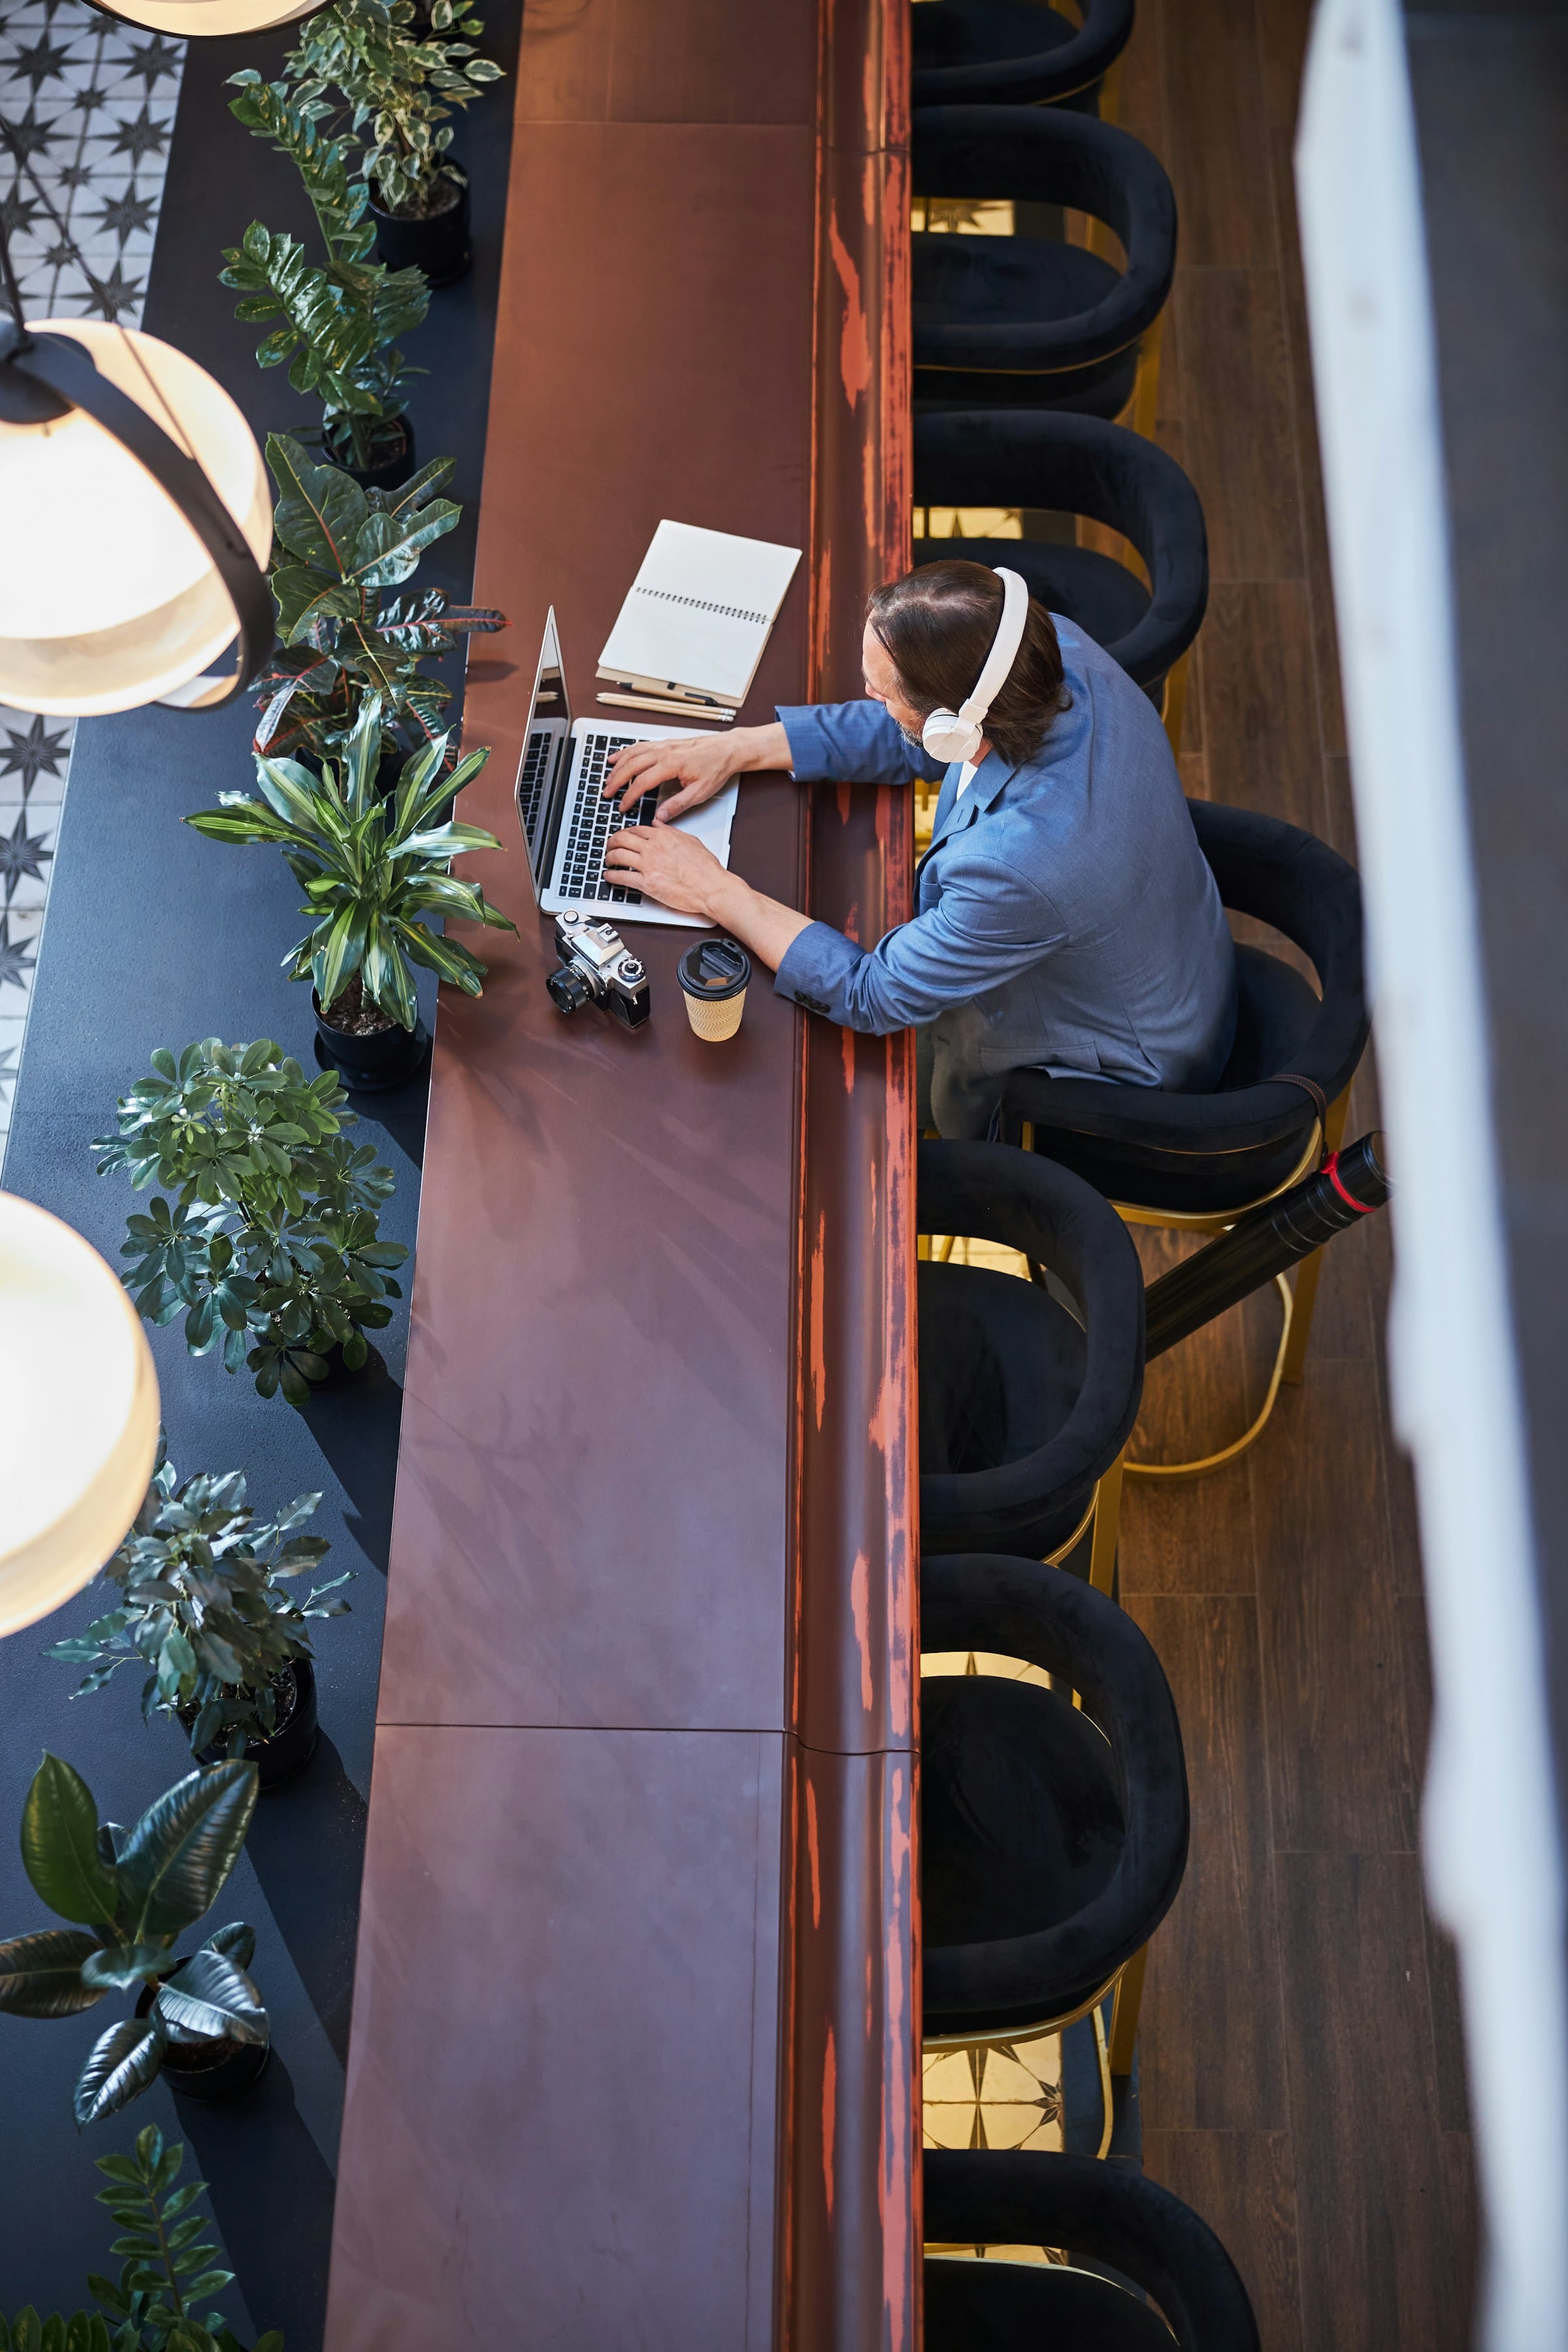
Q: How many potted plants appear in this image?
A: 8